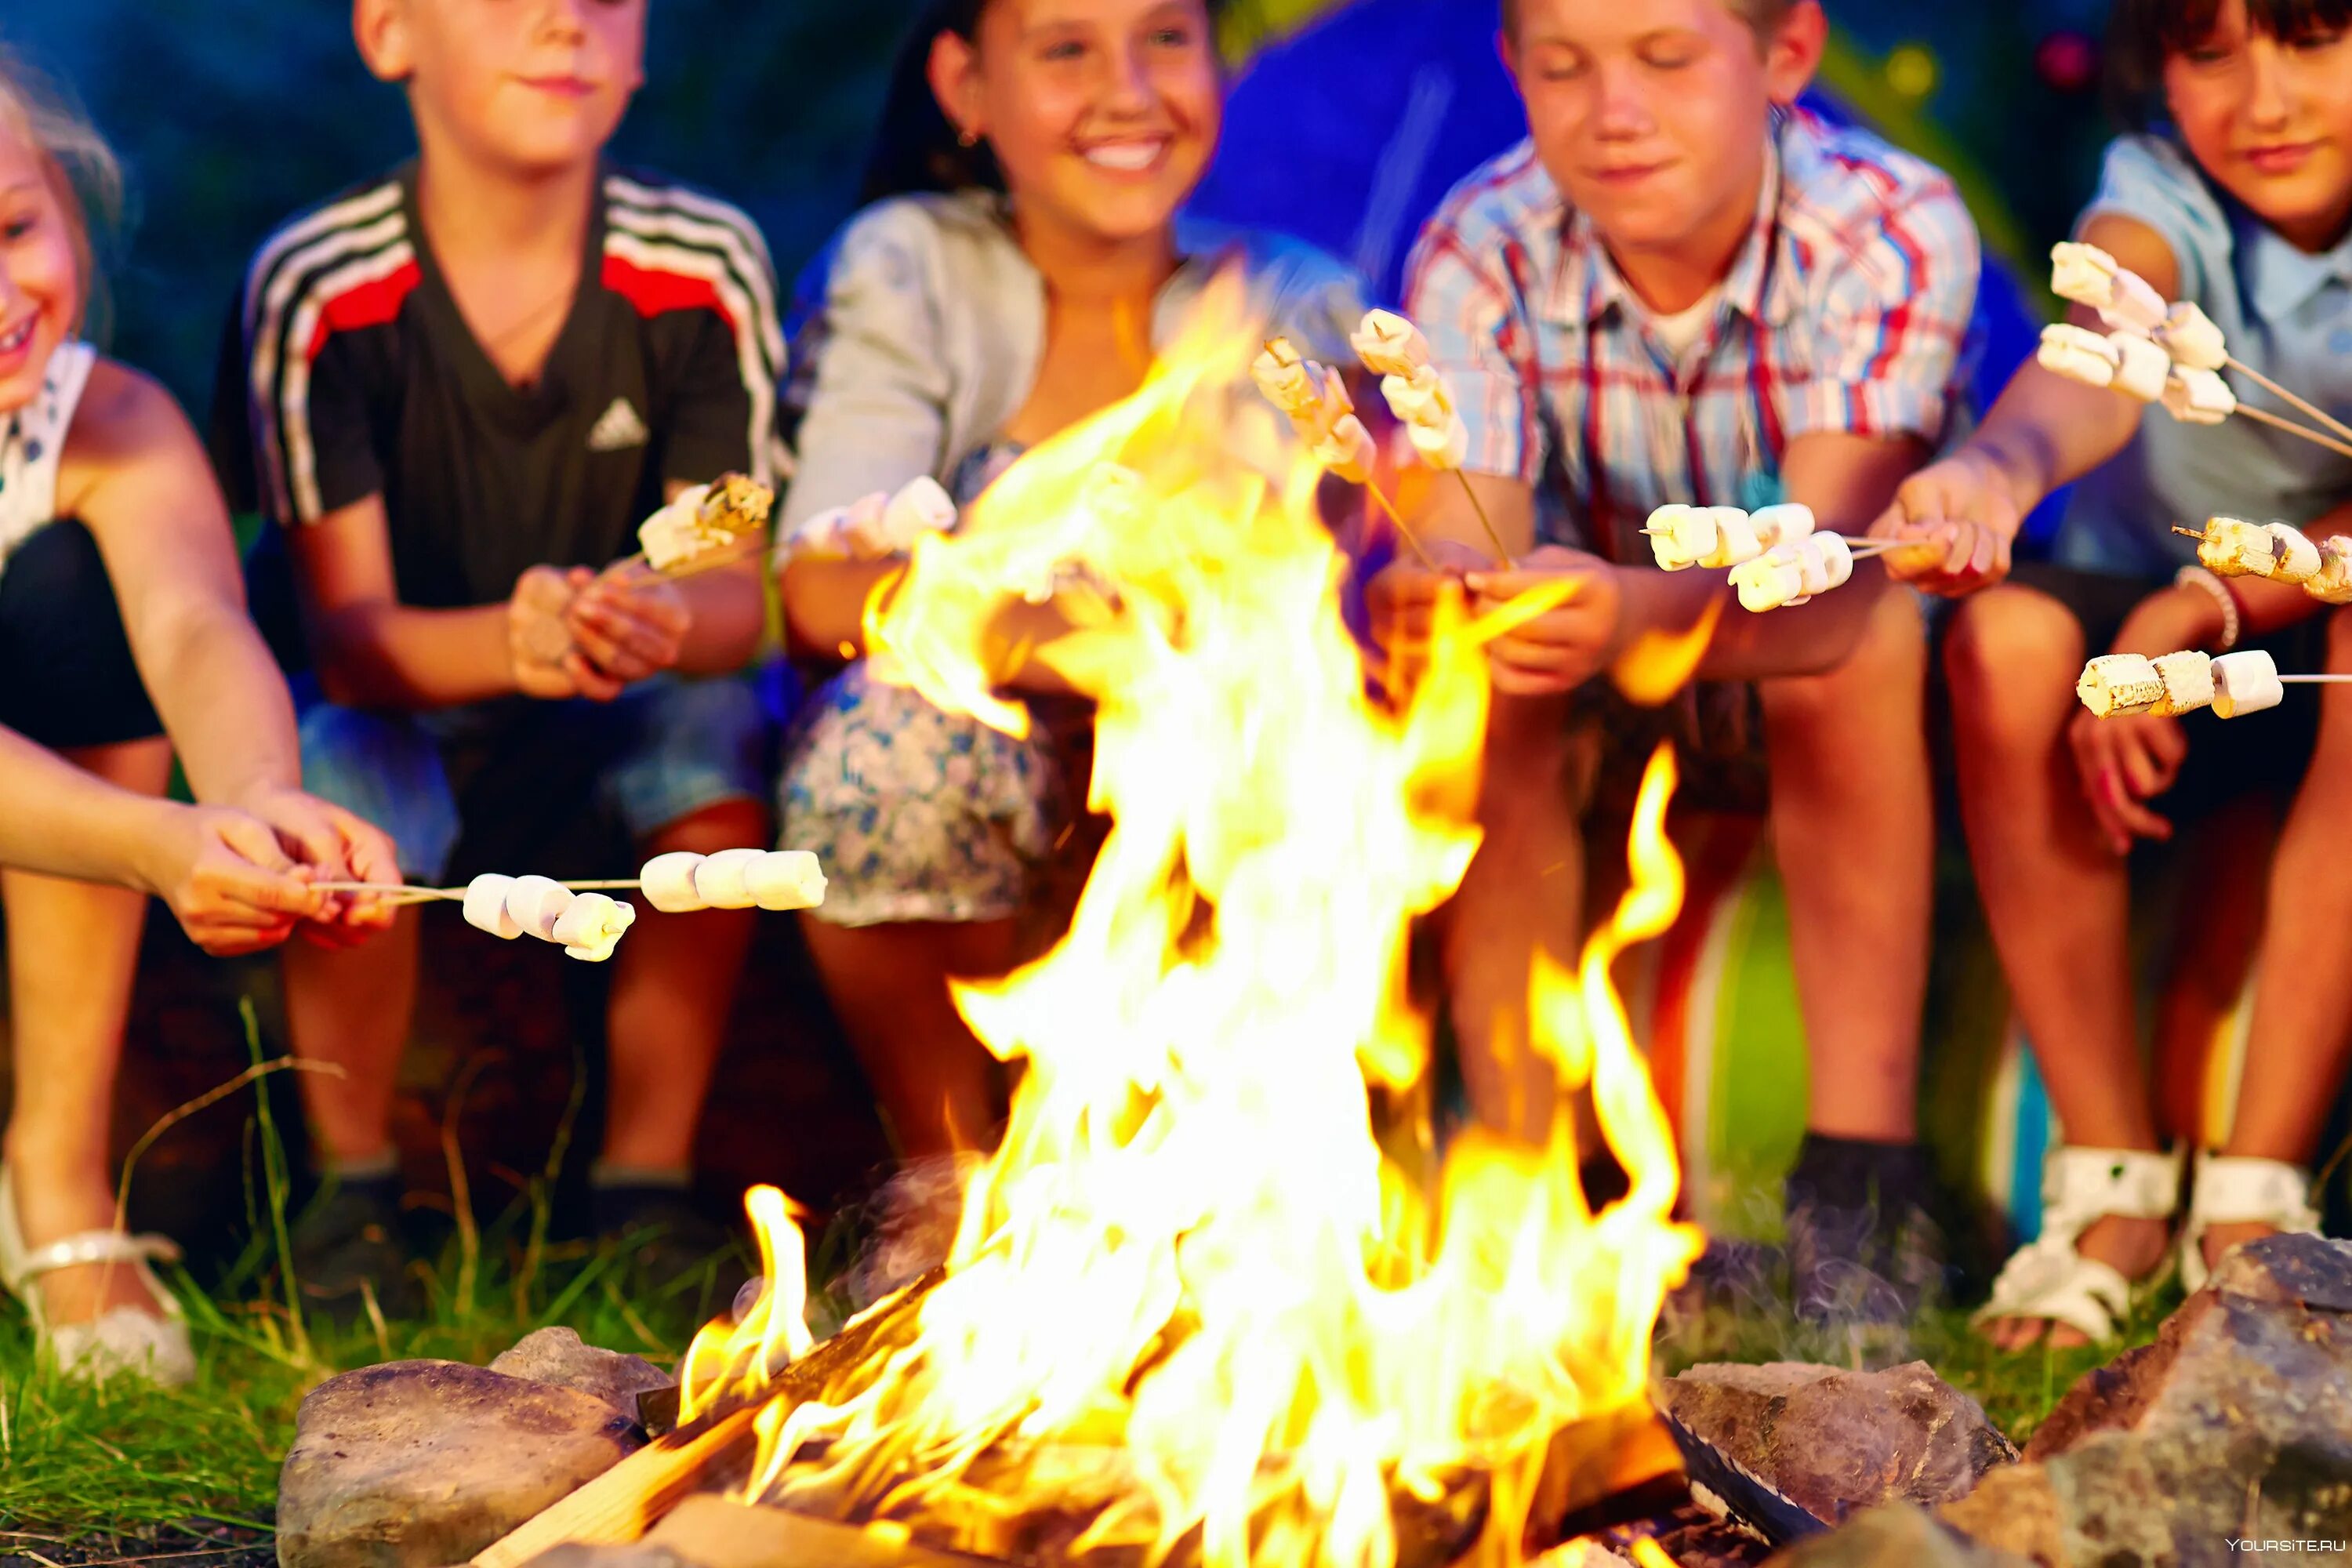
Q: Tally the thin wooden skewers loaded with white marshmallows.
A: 12